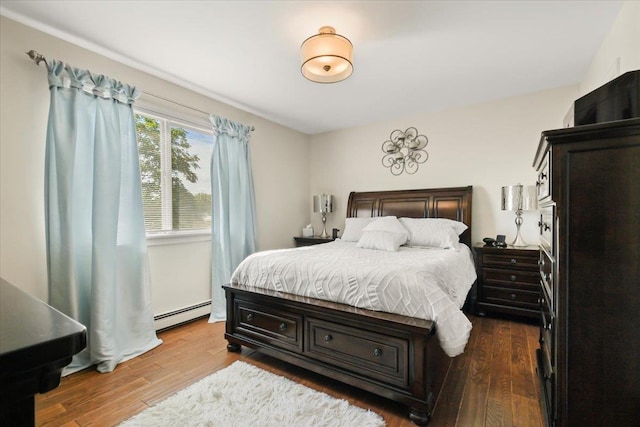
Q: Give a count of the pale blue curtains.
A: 2